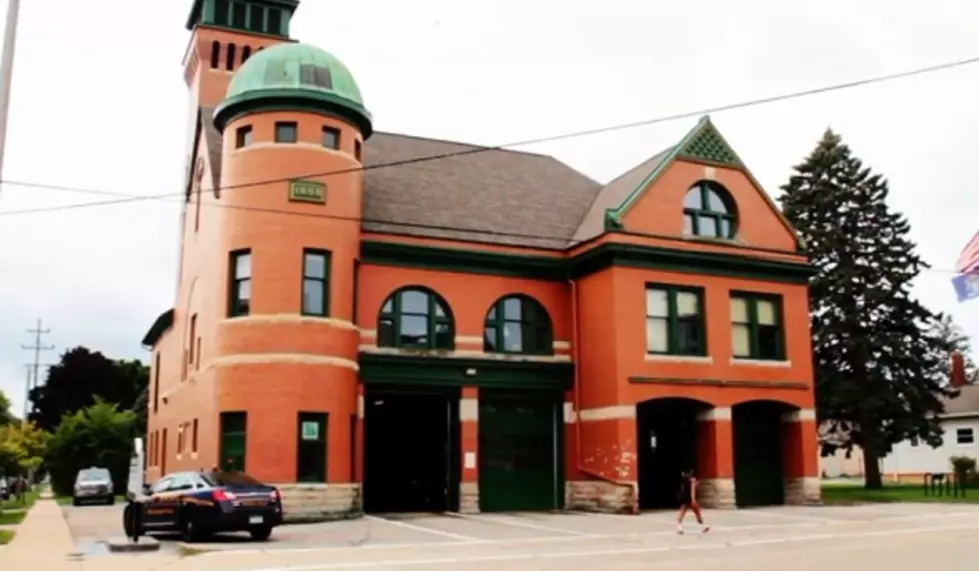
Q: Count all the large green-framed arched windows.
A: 3